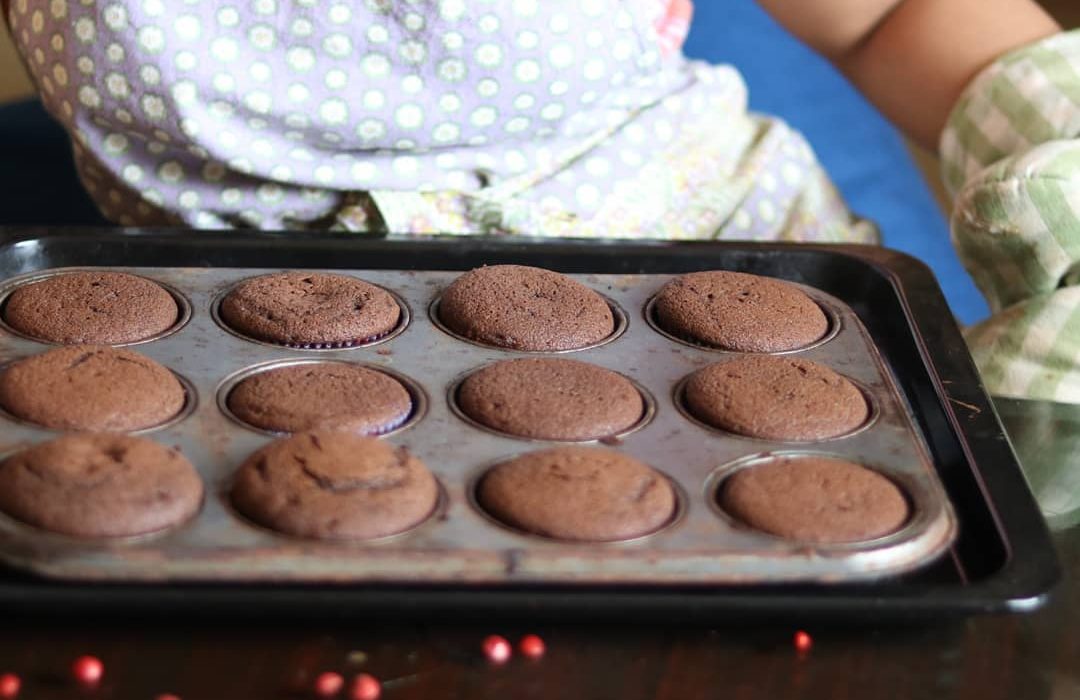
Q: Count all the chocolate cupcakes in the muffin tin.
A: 12